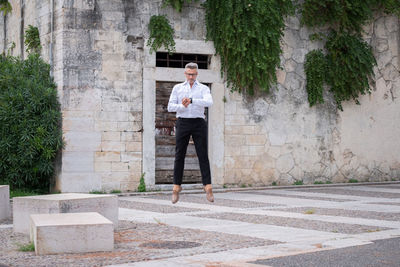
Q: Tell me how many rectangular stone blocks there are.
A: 3